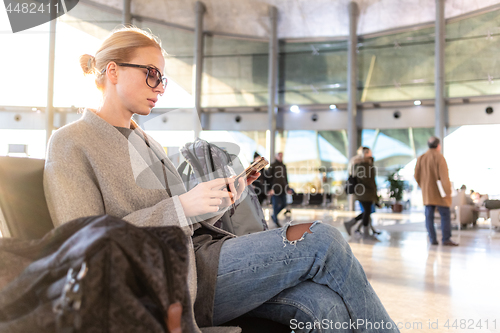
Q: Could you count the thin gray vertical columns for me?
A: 6